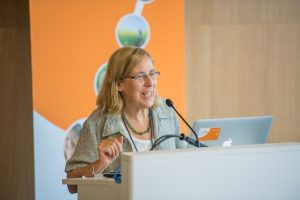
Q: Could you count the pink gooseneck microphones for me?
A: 0